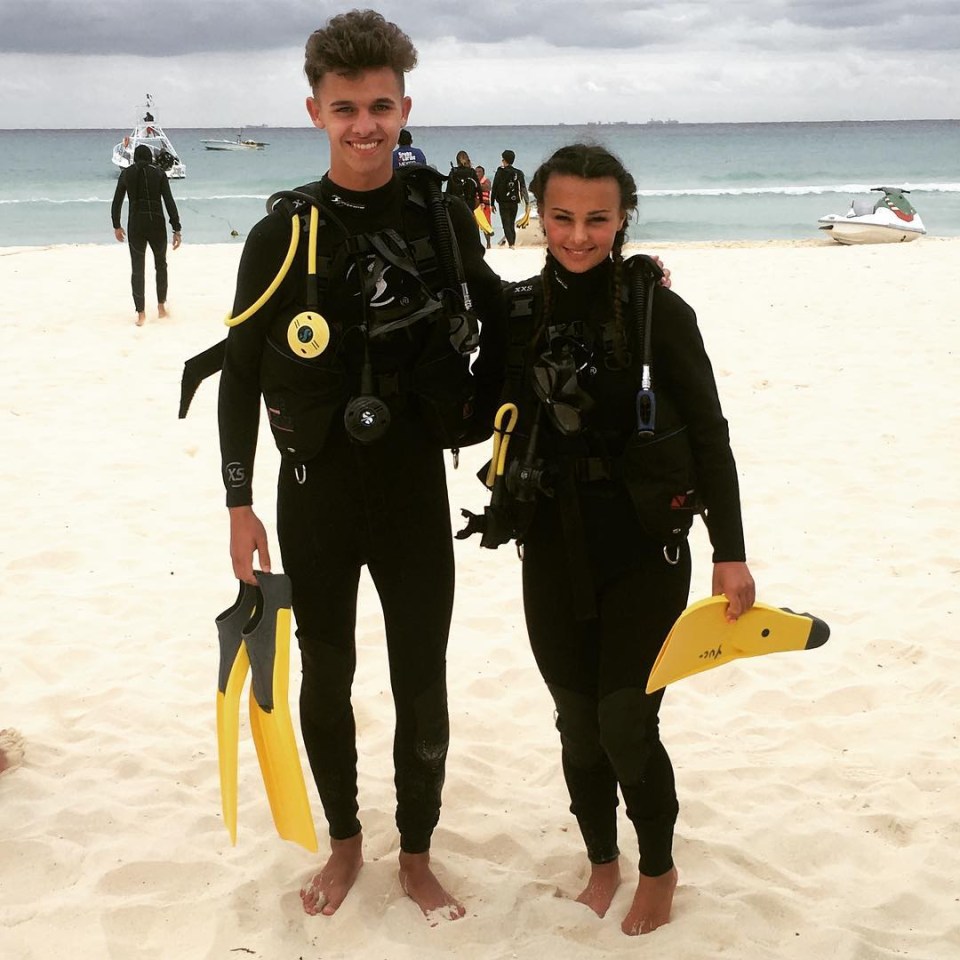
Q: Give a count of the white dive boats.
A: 2